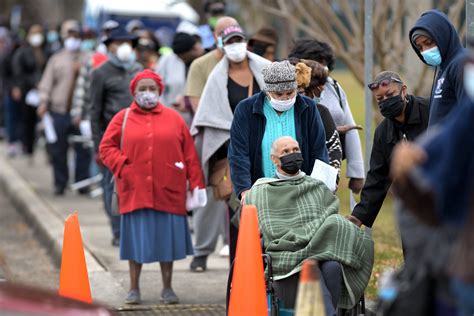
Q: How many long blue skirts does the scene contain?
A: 1